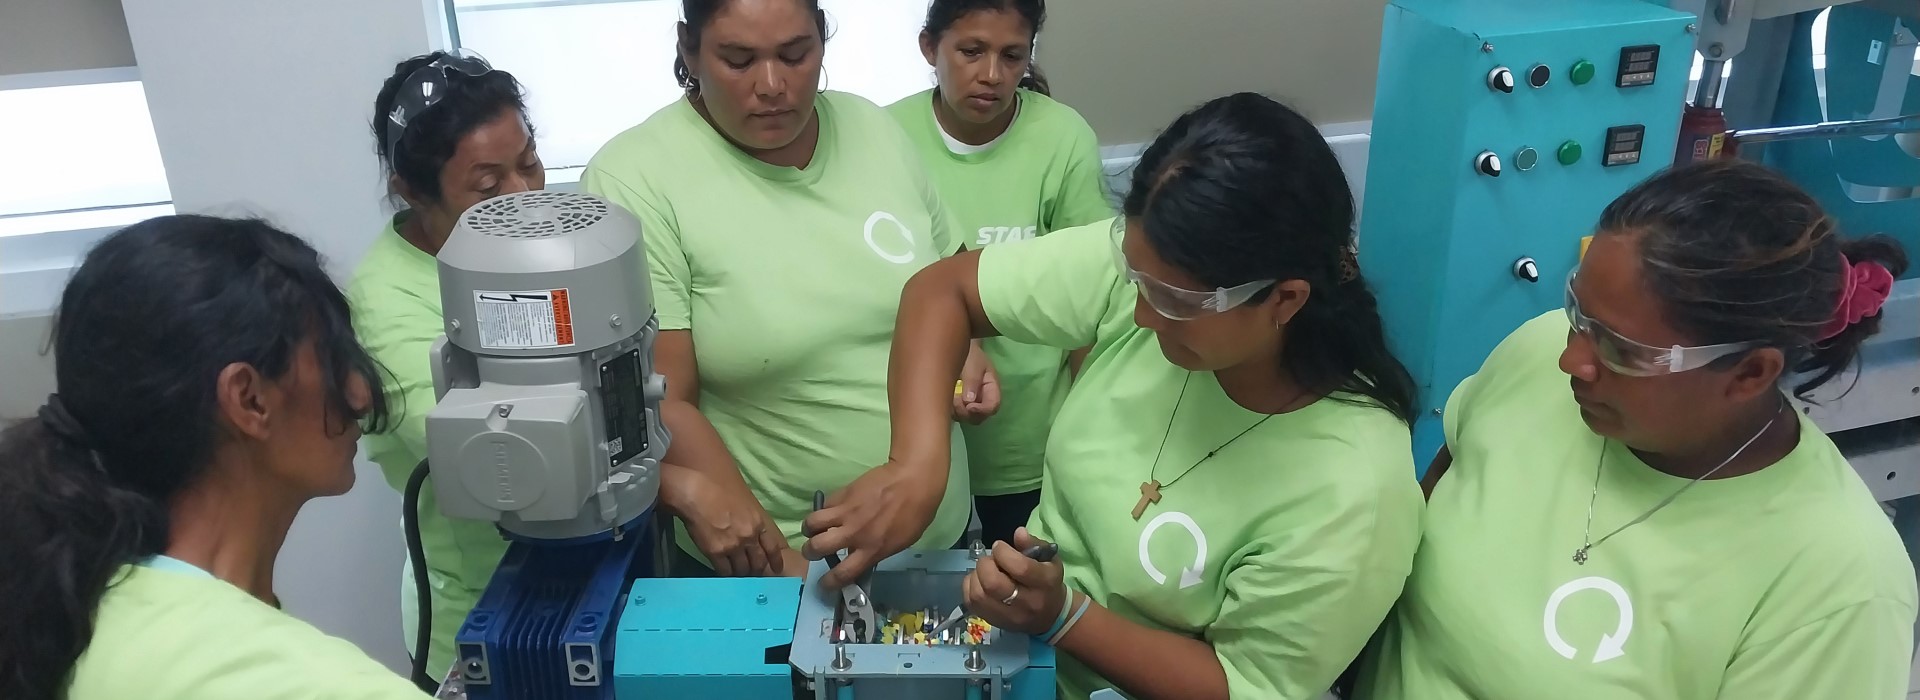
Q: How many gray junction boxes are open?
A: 0